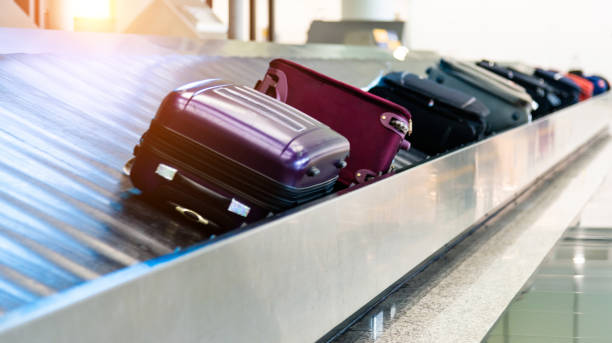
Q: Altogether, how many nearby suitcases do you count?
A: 2